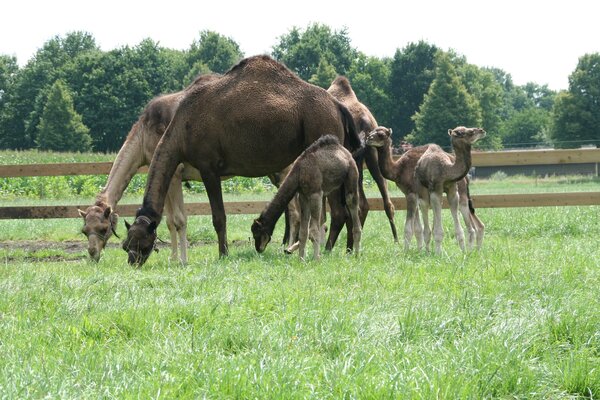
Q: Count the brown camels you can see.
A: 6